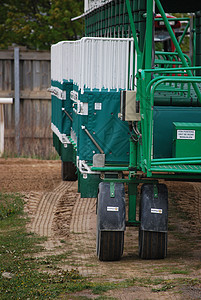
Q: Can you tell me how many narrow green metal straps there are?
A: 2